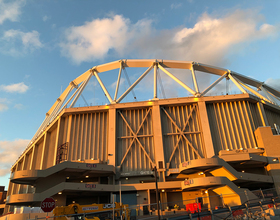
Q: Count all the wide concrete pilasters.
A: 3